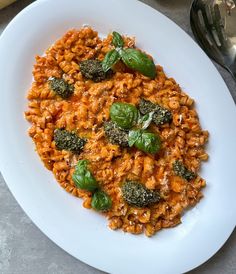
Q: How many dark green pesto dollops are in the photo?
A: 7